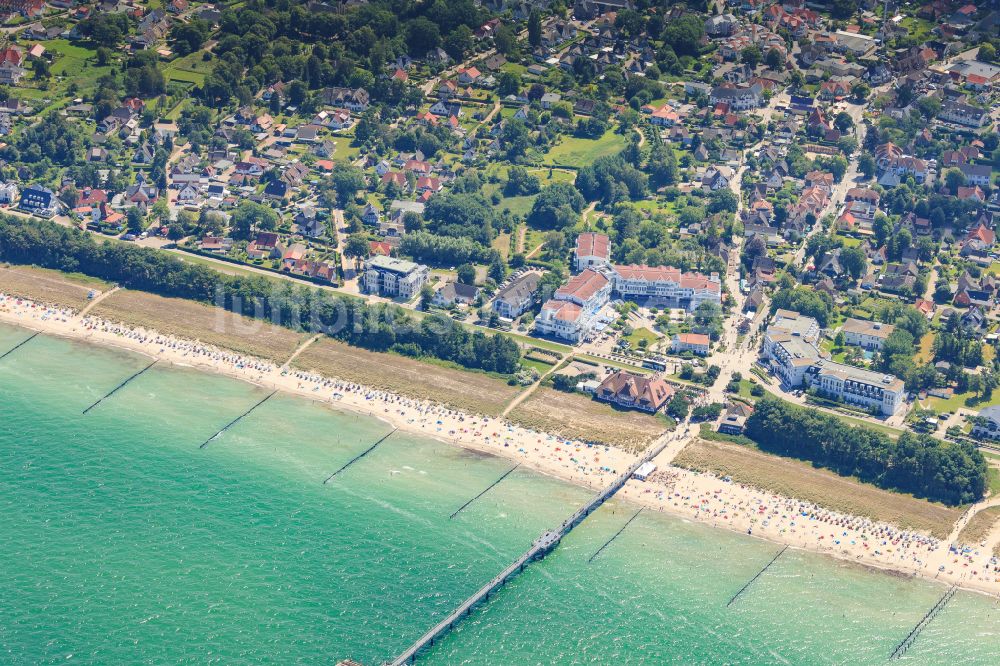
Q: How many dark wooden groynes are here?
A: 8